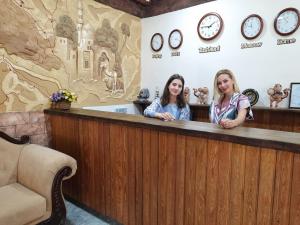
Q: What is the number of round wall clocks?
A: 5